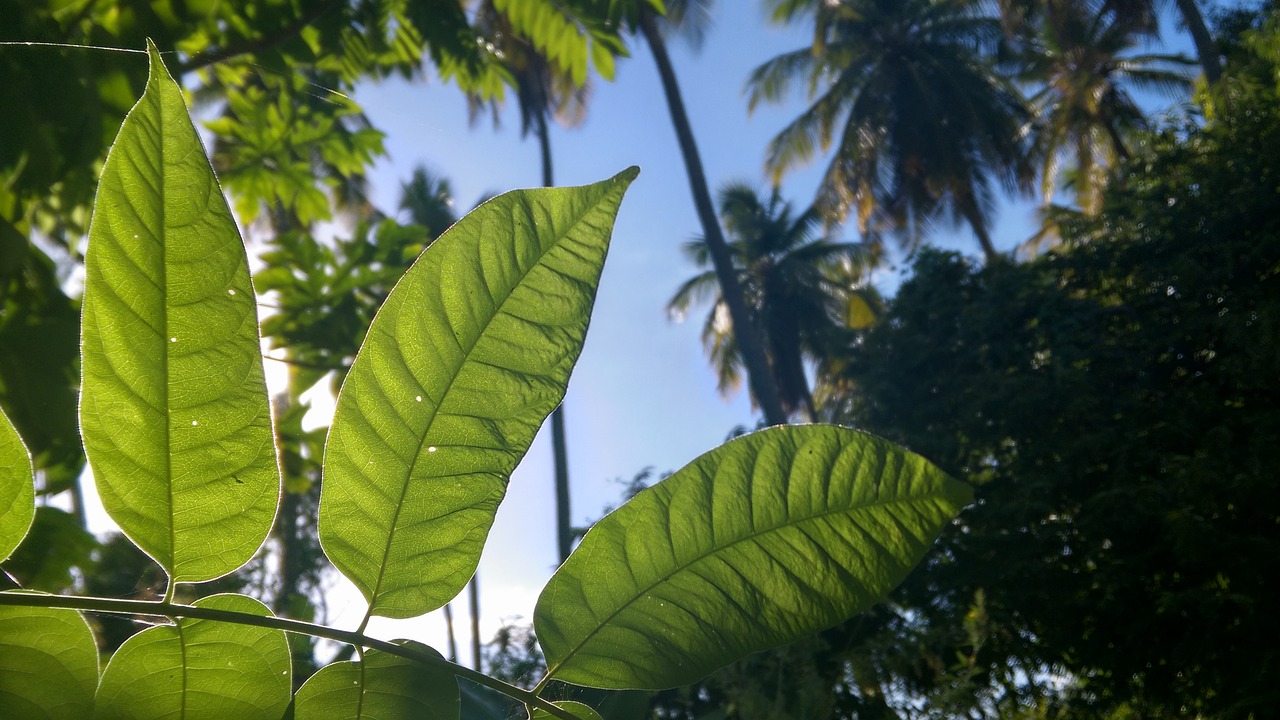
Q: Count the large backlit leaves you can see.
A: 3